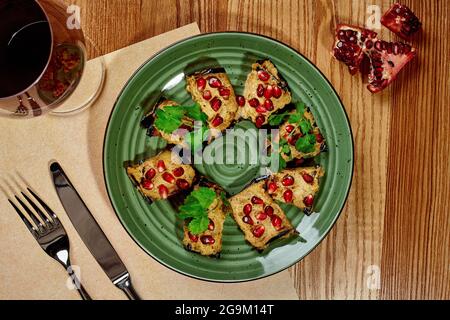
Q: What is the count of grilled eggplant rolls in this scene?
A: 8